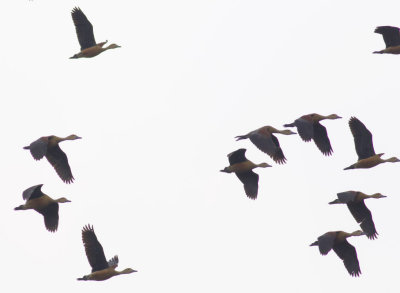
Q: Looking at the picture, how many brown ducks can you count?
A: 11